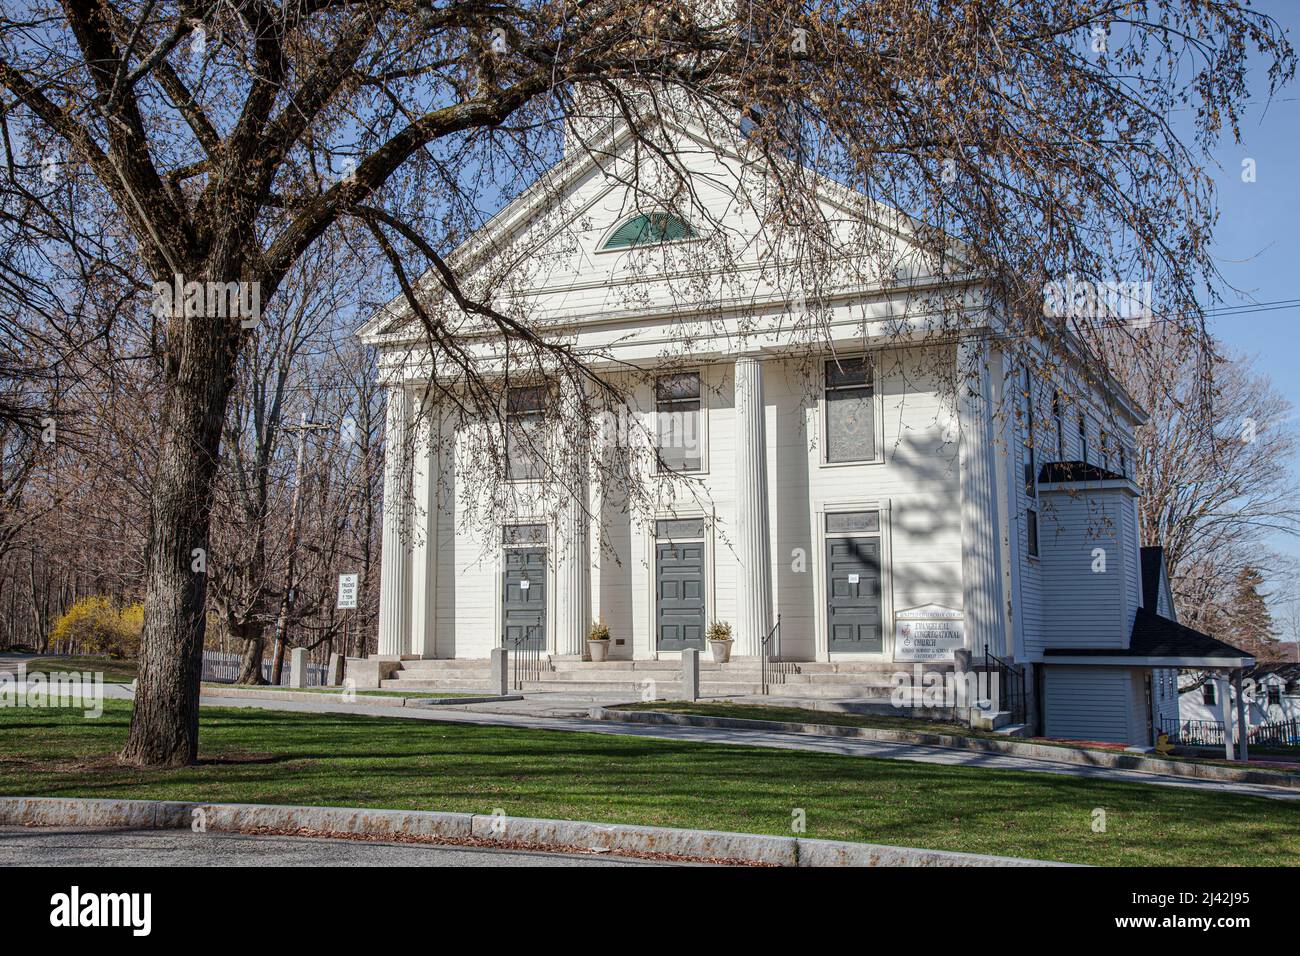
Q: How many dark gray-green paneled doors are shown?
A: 3